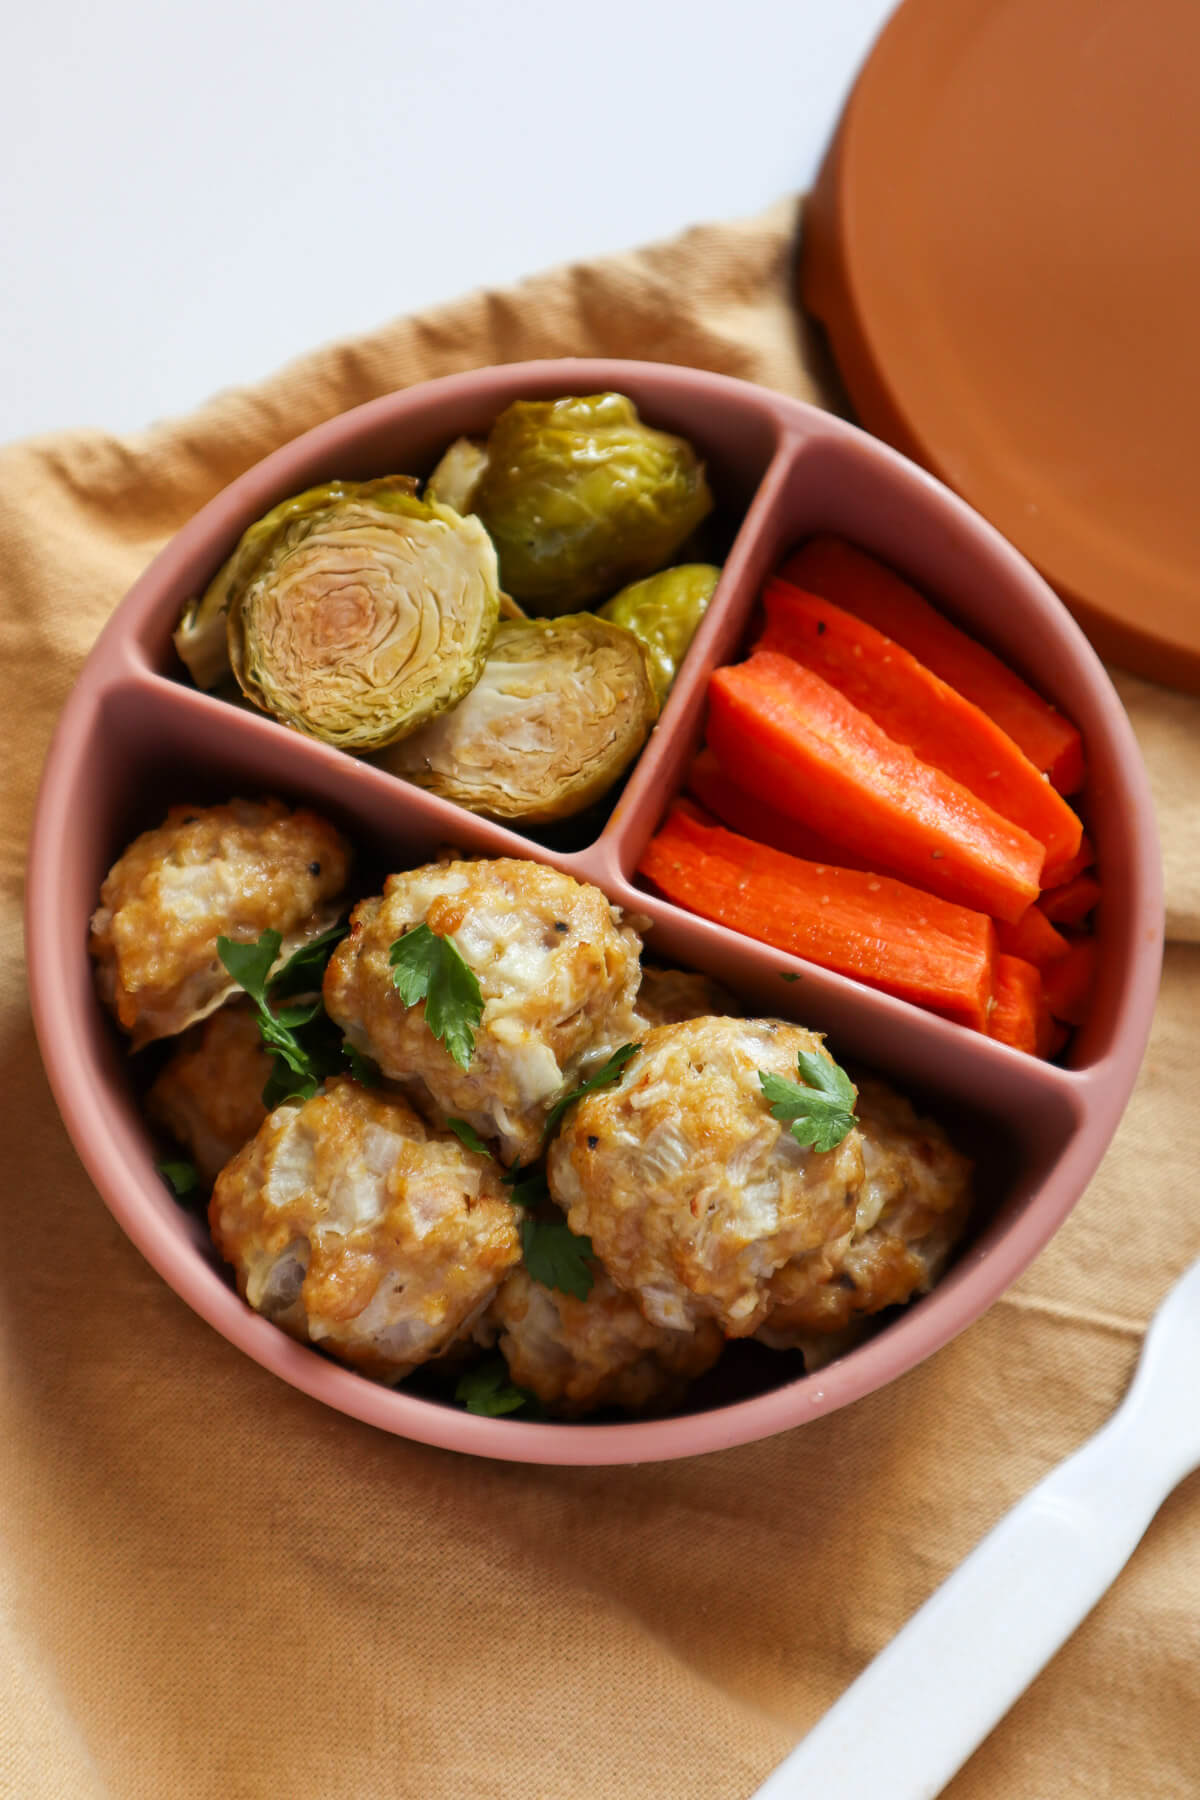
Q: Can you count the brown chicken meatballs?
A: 8